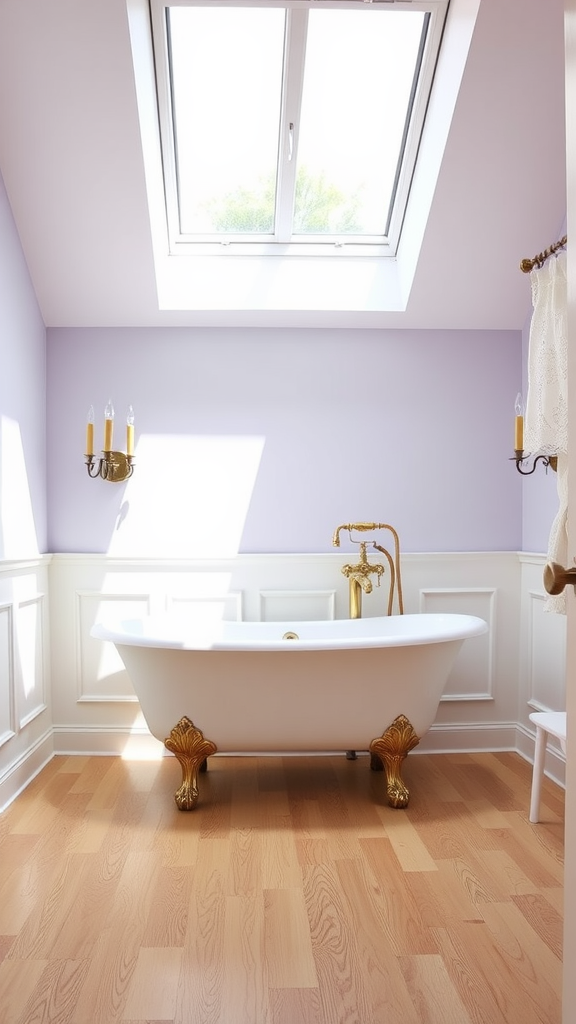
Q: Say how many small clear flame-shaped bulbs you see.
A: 4